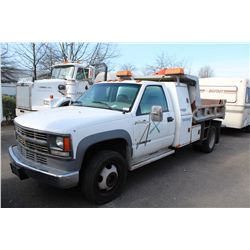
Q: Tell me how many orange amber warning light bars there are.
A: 2